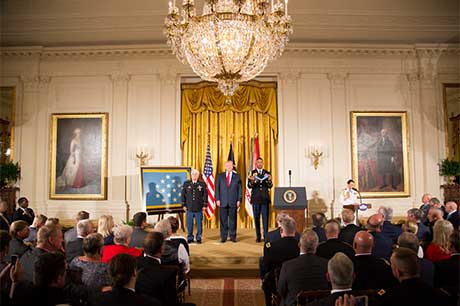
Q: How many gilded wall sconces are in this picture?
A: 2